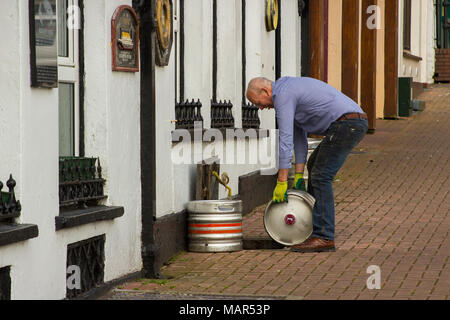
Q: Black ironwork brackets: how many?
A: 5